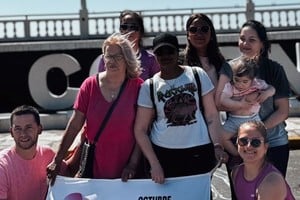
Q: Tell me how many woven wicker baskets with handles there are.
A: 0